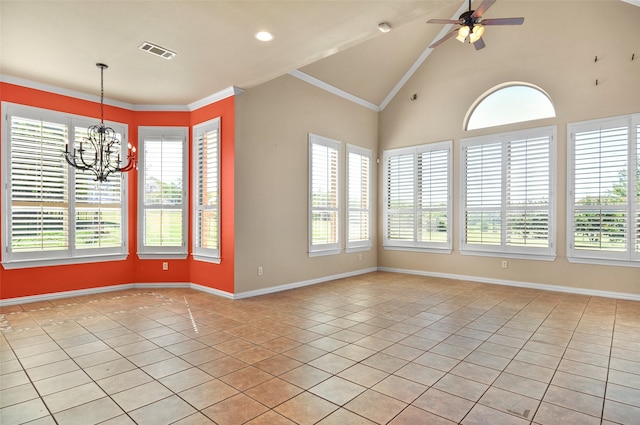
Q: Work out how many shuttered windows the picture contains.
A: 8